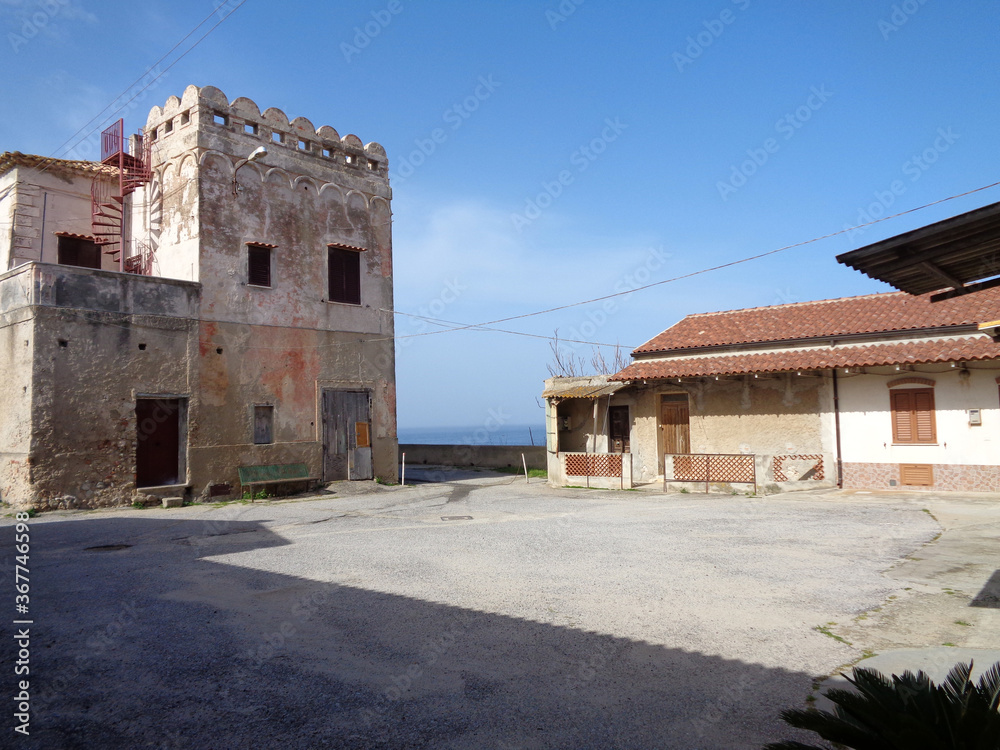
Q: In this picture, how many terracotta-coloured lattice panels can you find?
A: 3